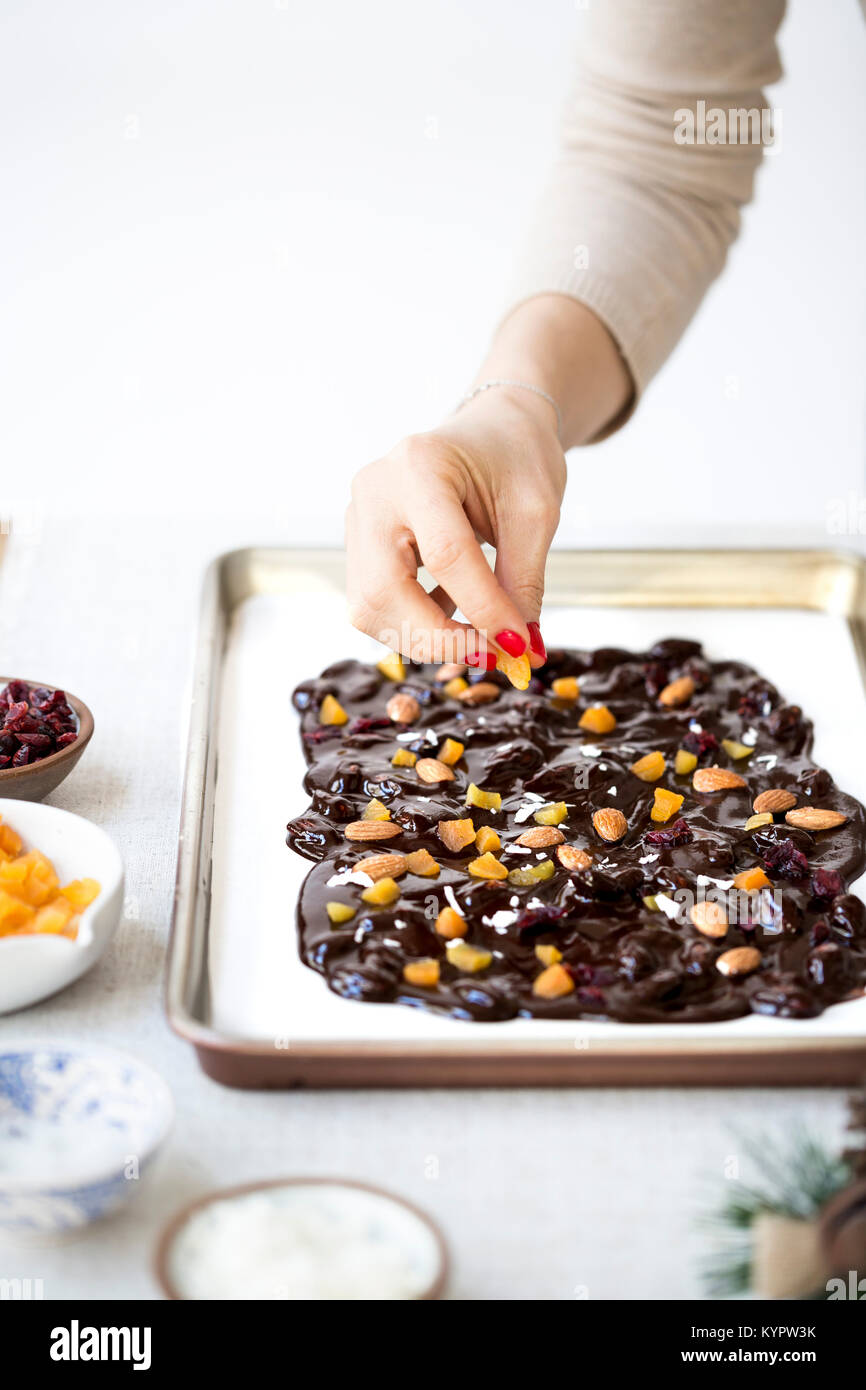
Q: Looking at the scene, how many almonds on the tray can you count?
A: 15